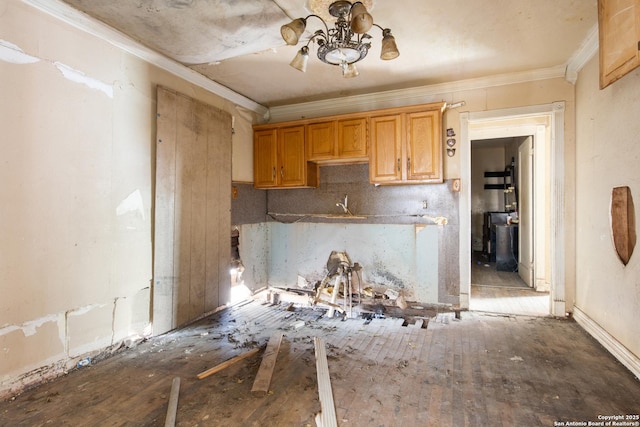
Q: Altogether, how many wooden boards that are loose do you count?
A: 4